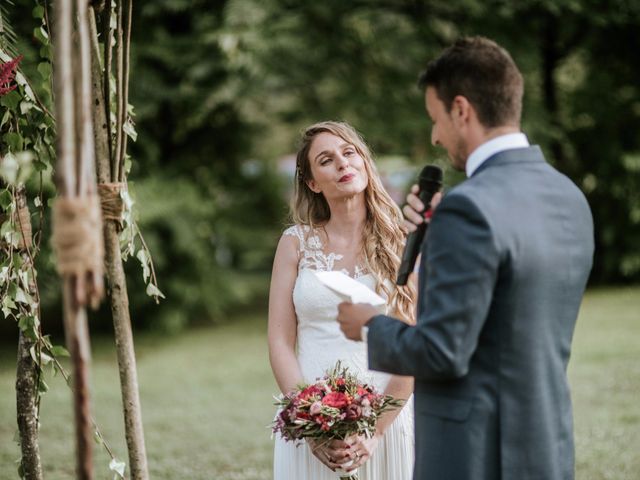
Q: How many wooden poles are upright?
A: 3